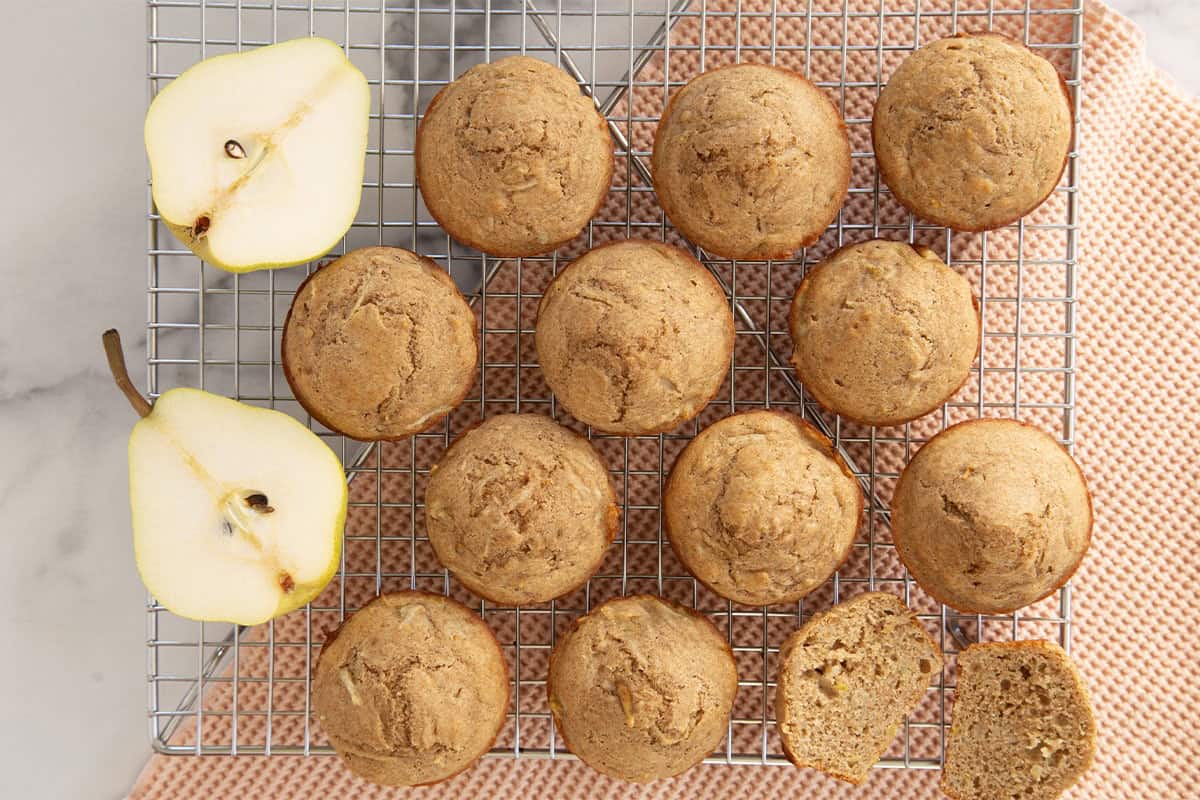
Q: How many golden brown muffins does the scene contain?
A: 12